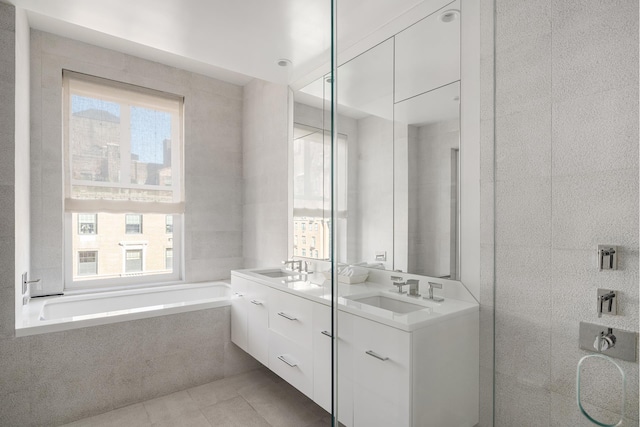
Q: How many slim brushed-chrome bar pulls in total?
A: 6